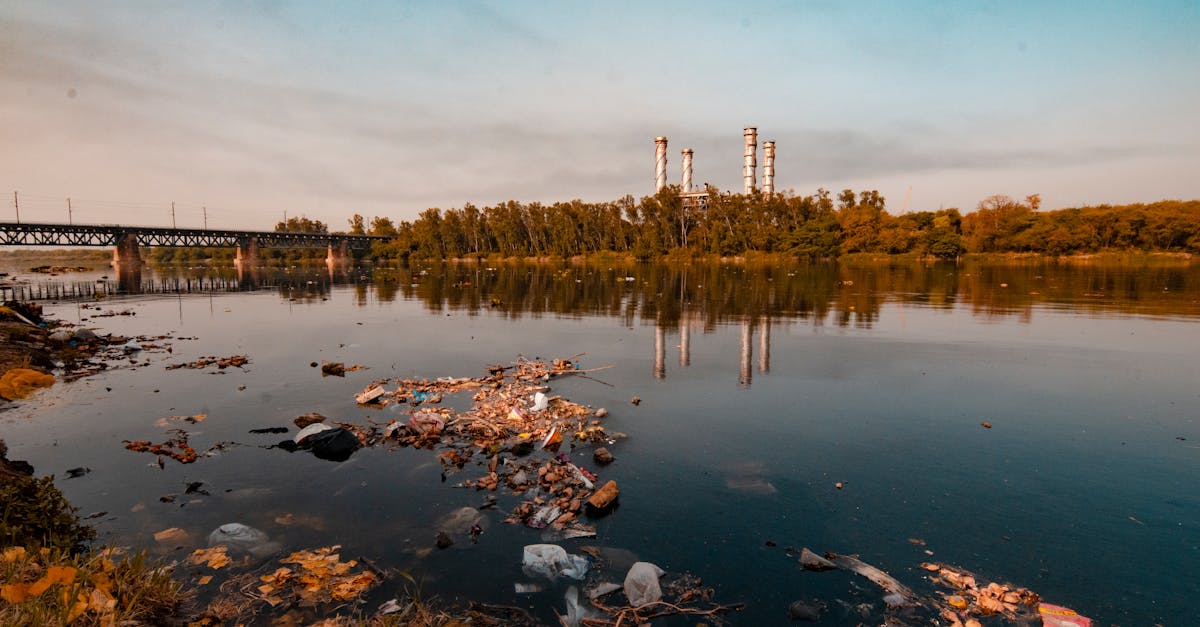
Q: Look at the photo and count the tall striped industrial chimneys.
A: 4